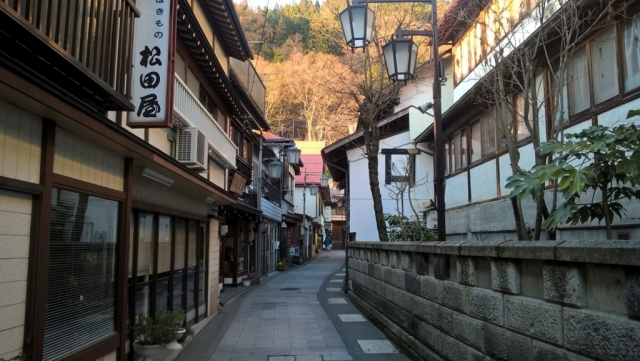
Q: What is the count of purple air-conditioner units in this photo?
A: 0